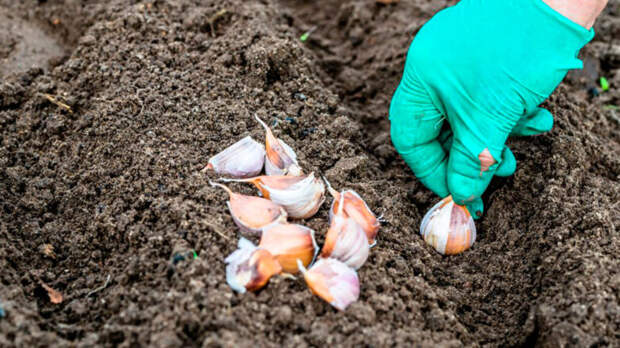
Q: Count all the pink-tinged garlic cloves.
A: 10